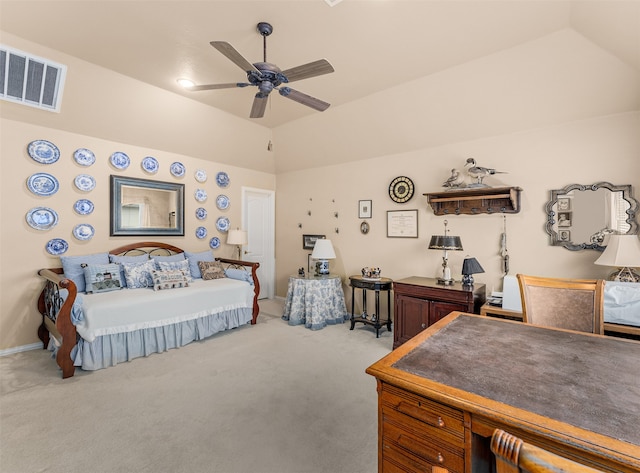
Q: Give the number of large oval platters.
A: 3